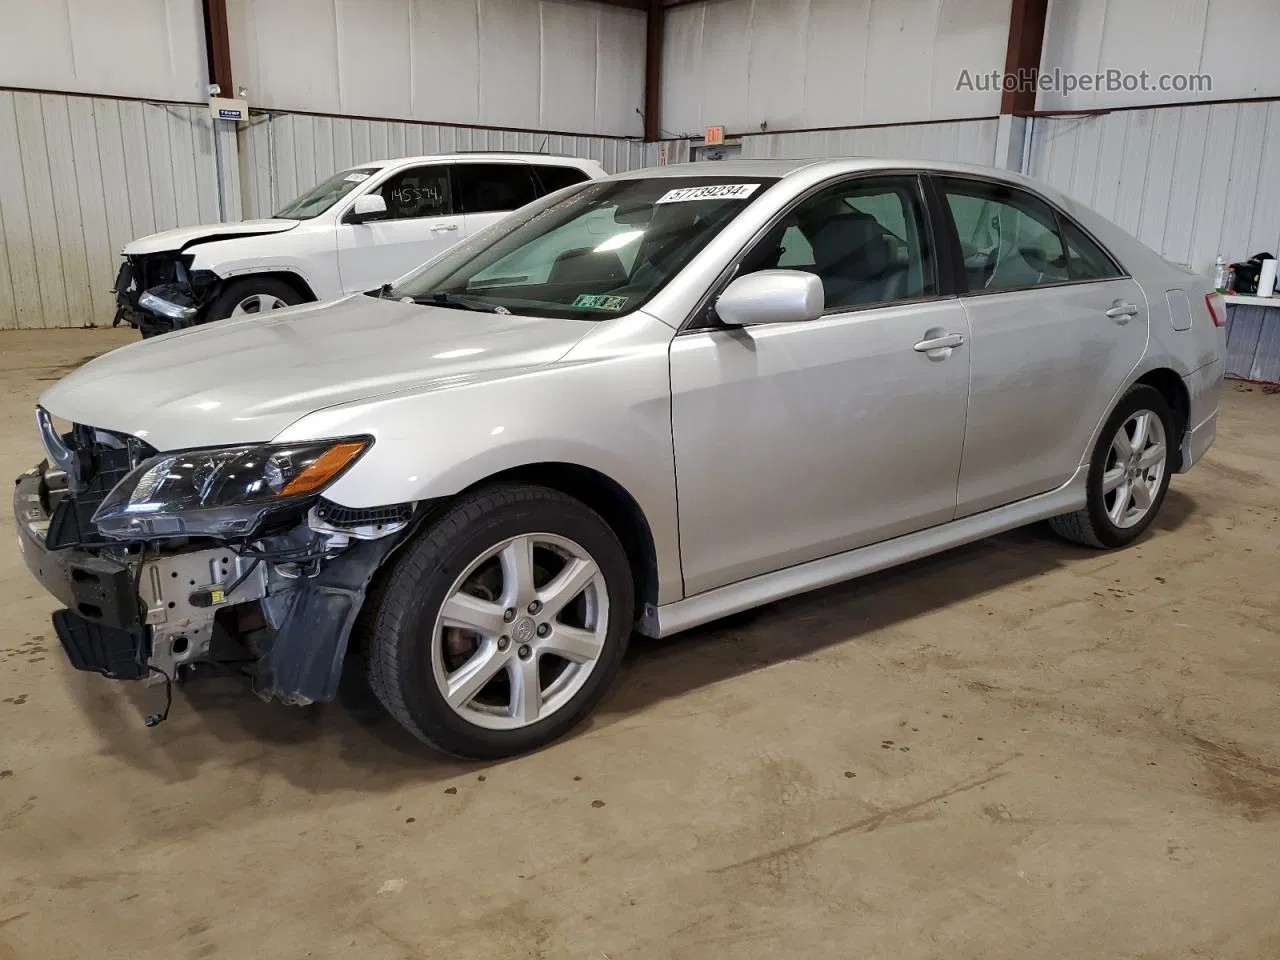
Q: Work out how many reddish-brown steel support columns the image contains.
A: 3